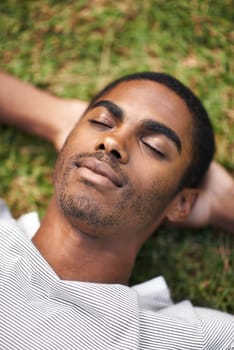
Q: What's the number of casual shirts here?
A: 1